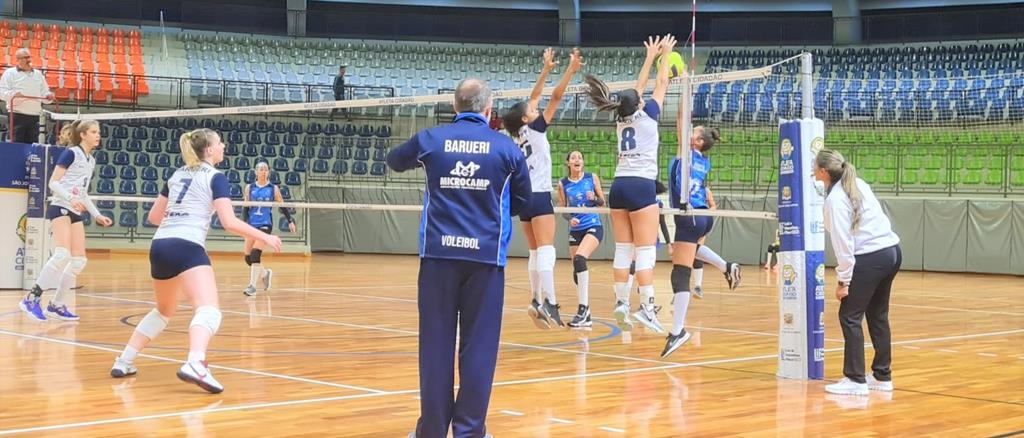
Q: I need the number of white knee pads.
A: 8